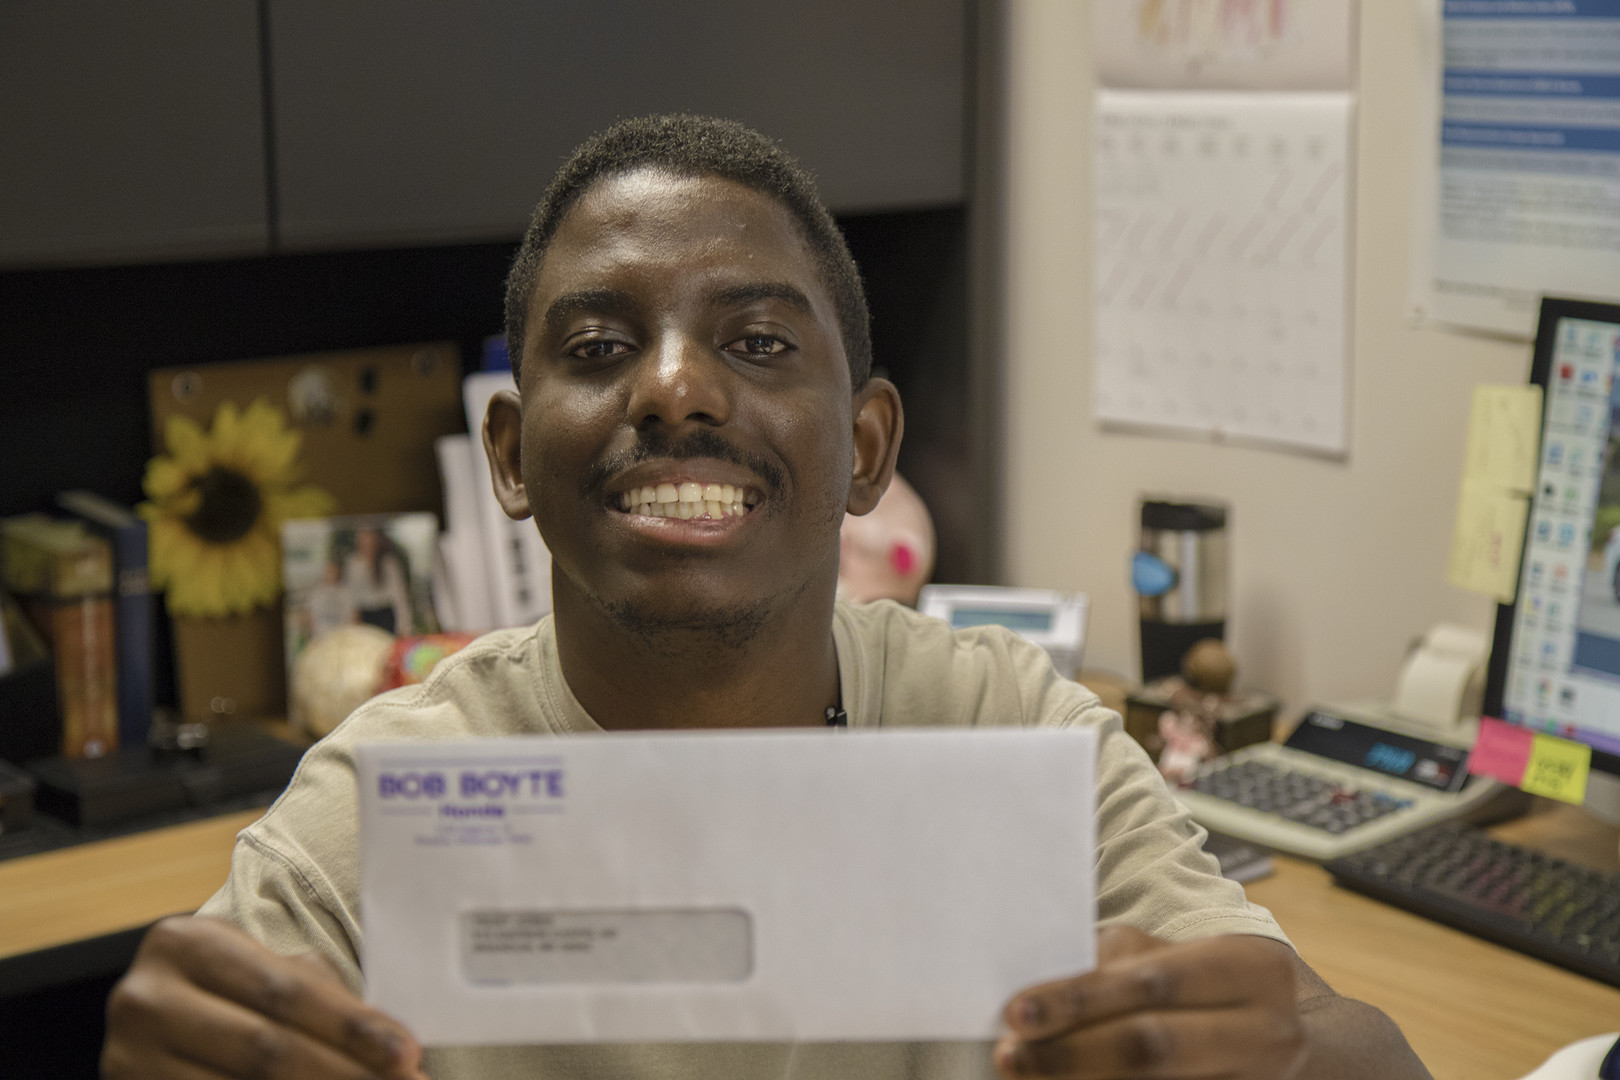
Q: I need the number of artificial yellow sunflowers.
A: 1